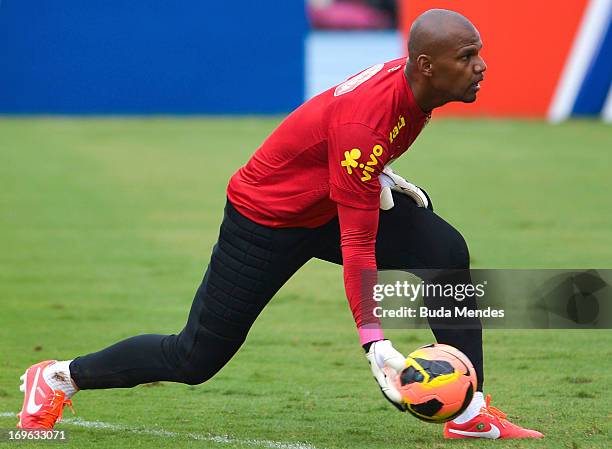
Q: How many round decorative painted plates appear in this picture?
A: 0